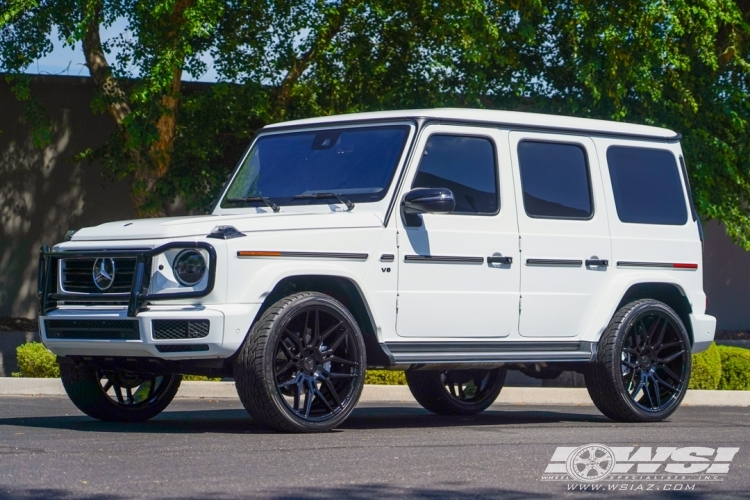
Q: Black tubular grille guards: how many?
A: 1